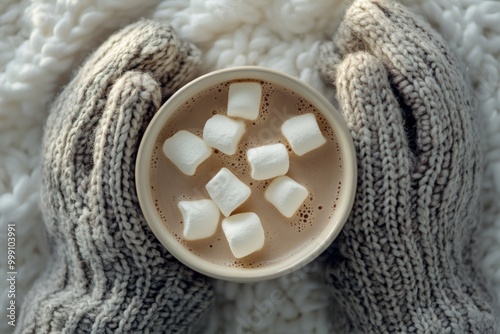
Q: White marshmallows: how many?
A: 9